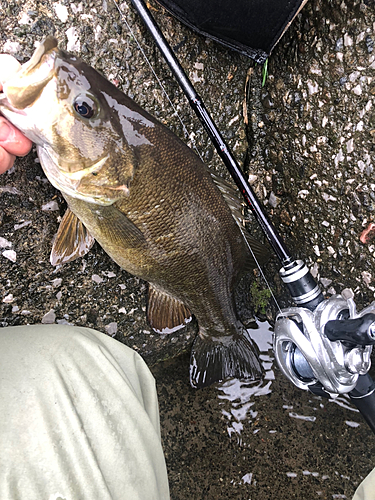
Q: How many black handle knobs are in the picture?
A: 1